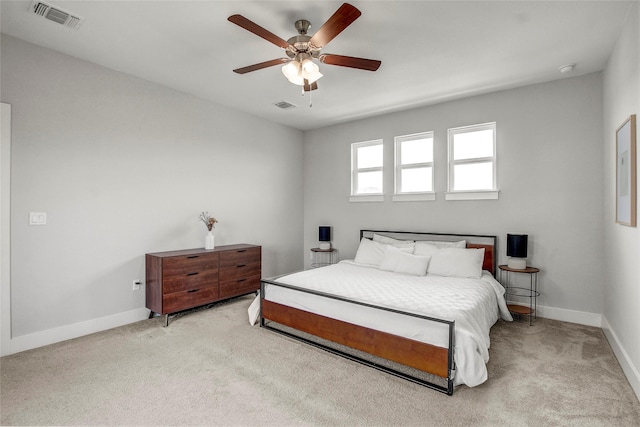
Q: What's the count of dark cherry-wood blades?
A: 5